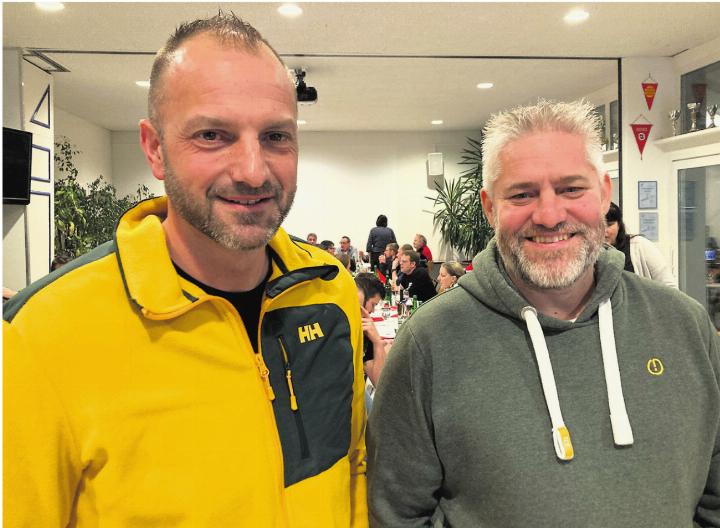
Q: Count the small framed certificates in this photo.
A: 2